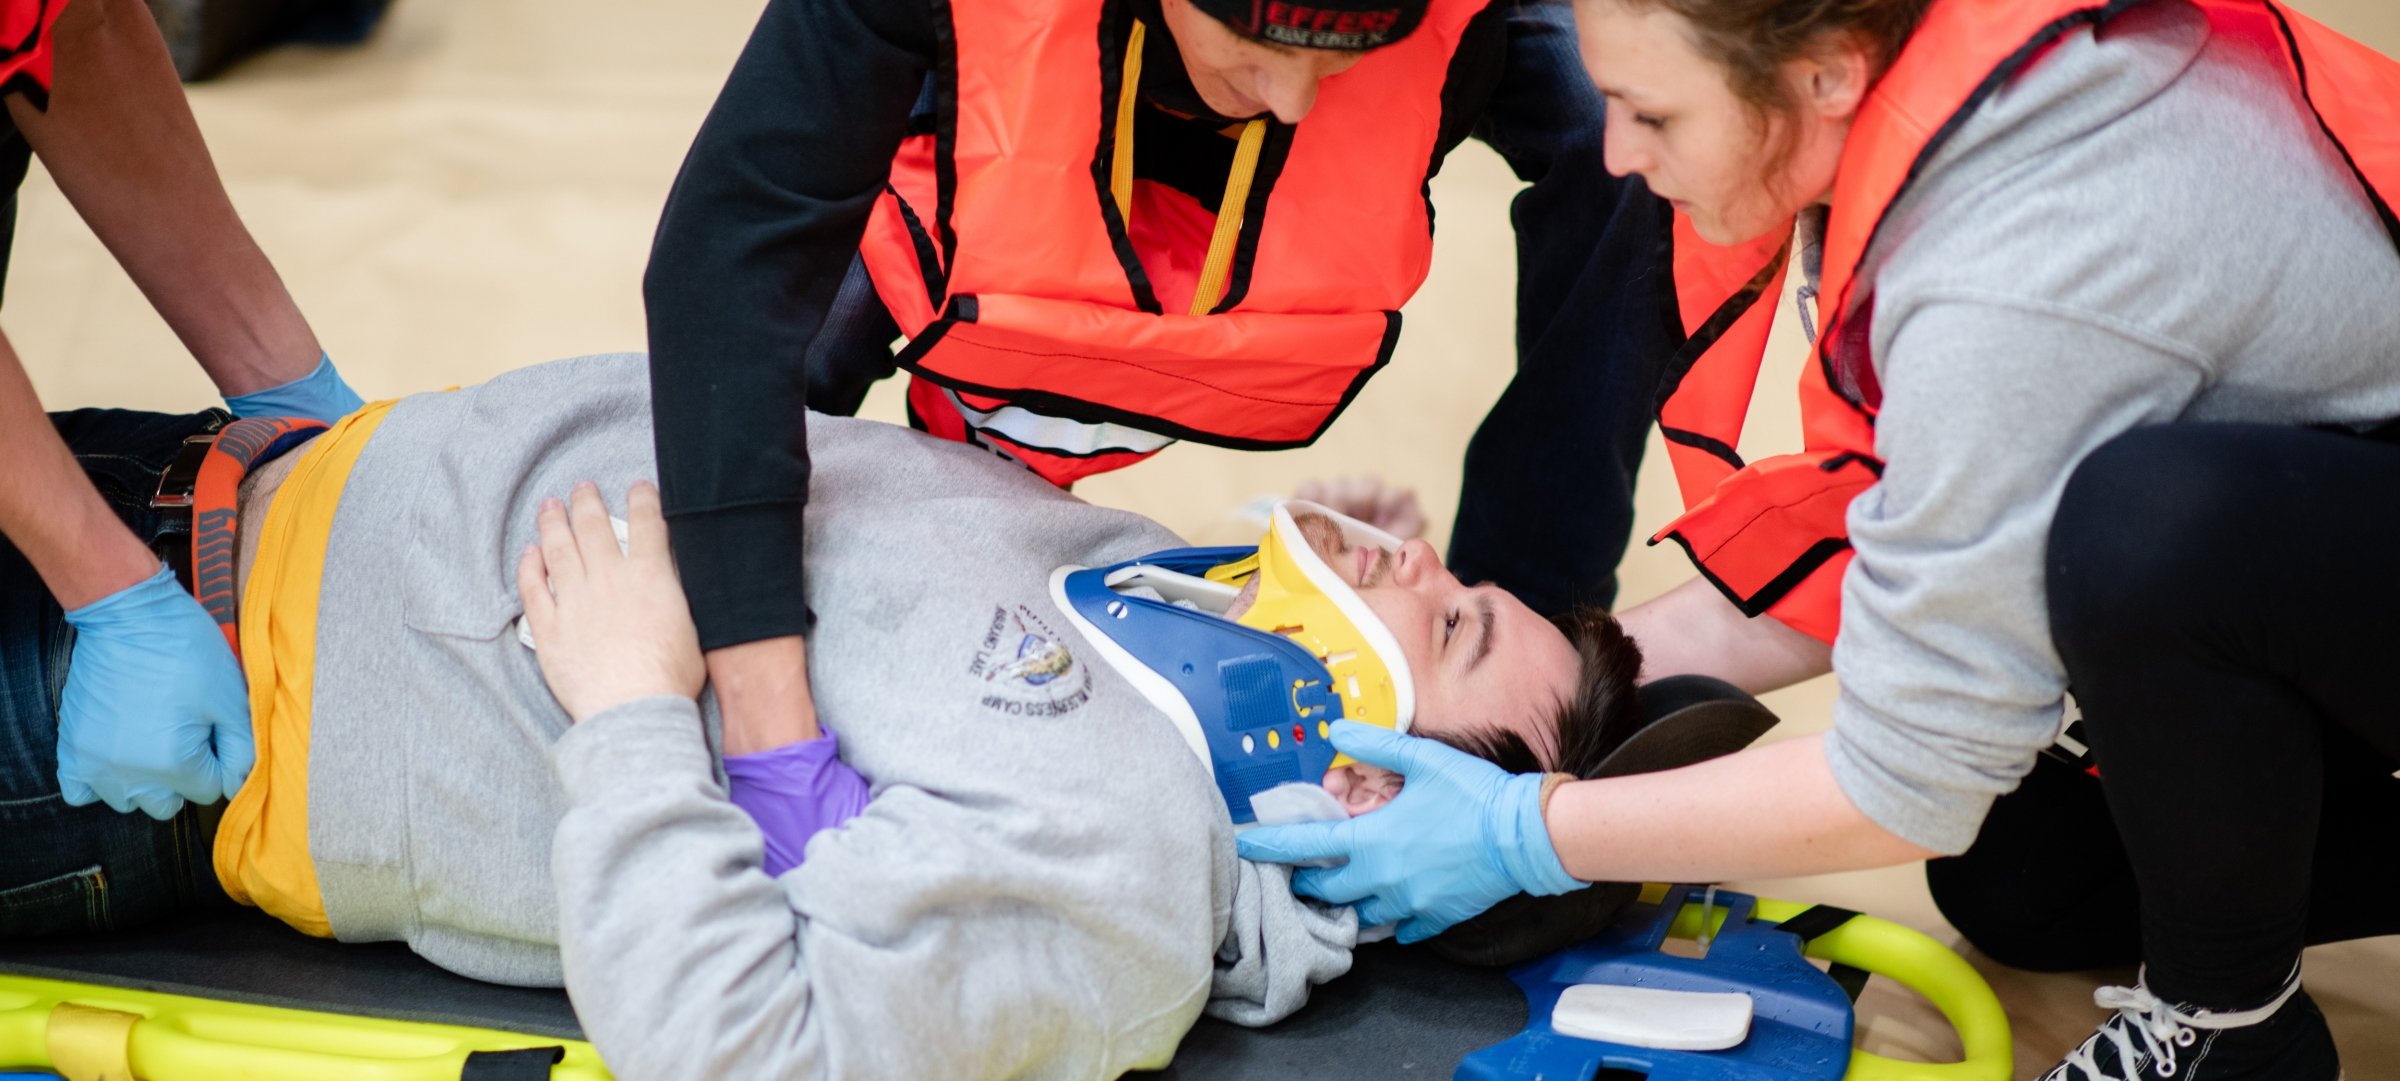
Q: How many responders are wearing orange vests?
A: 3